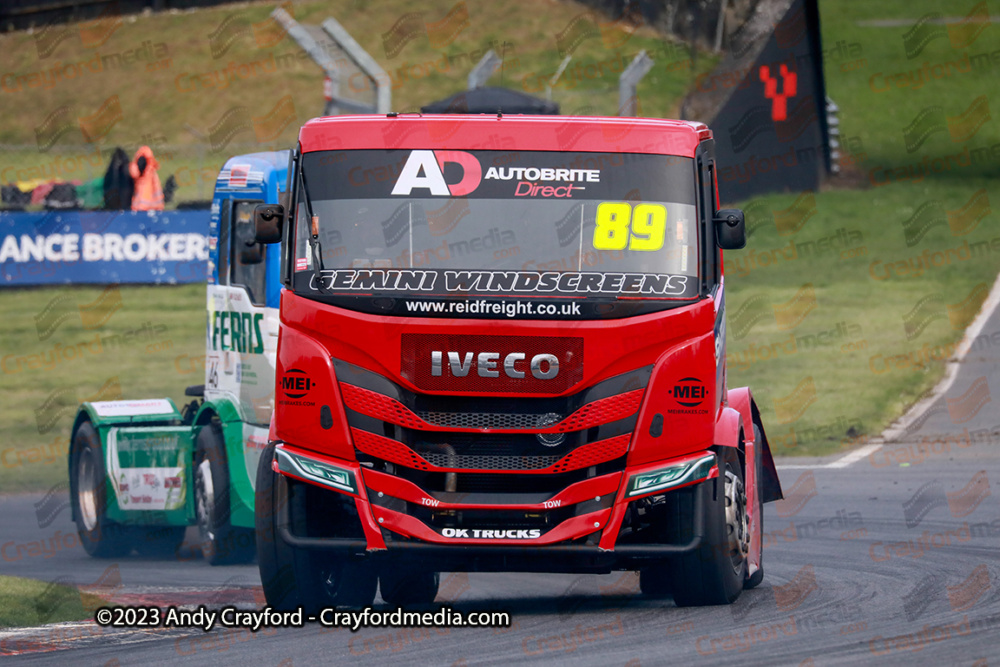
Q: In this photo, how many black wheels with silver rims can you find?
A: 3